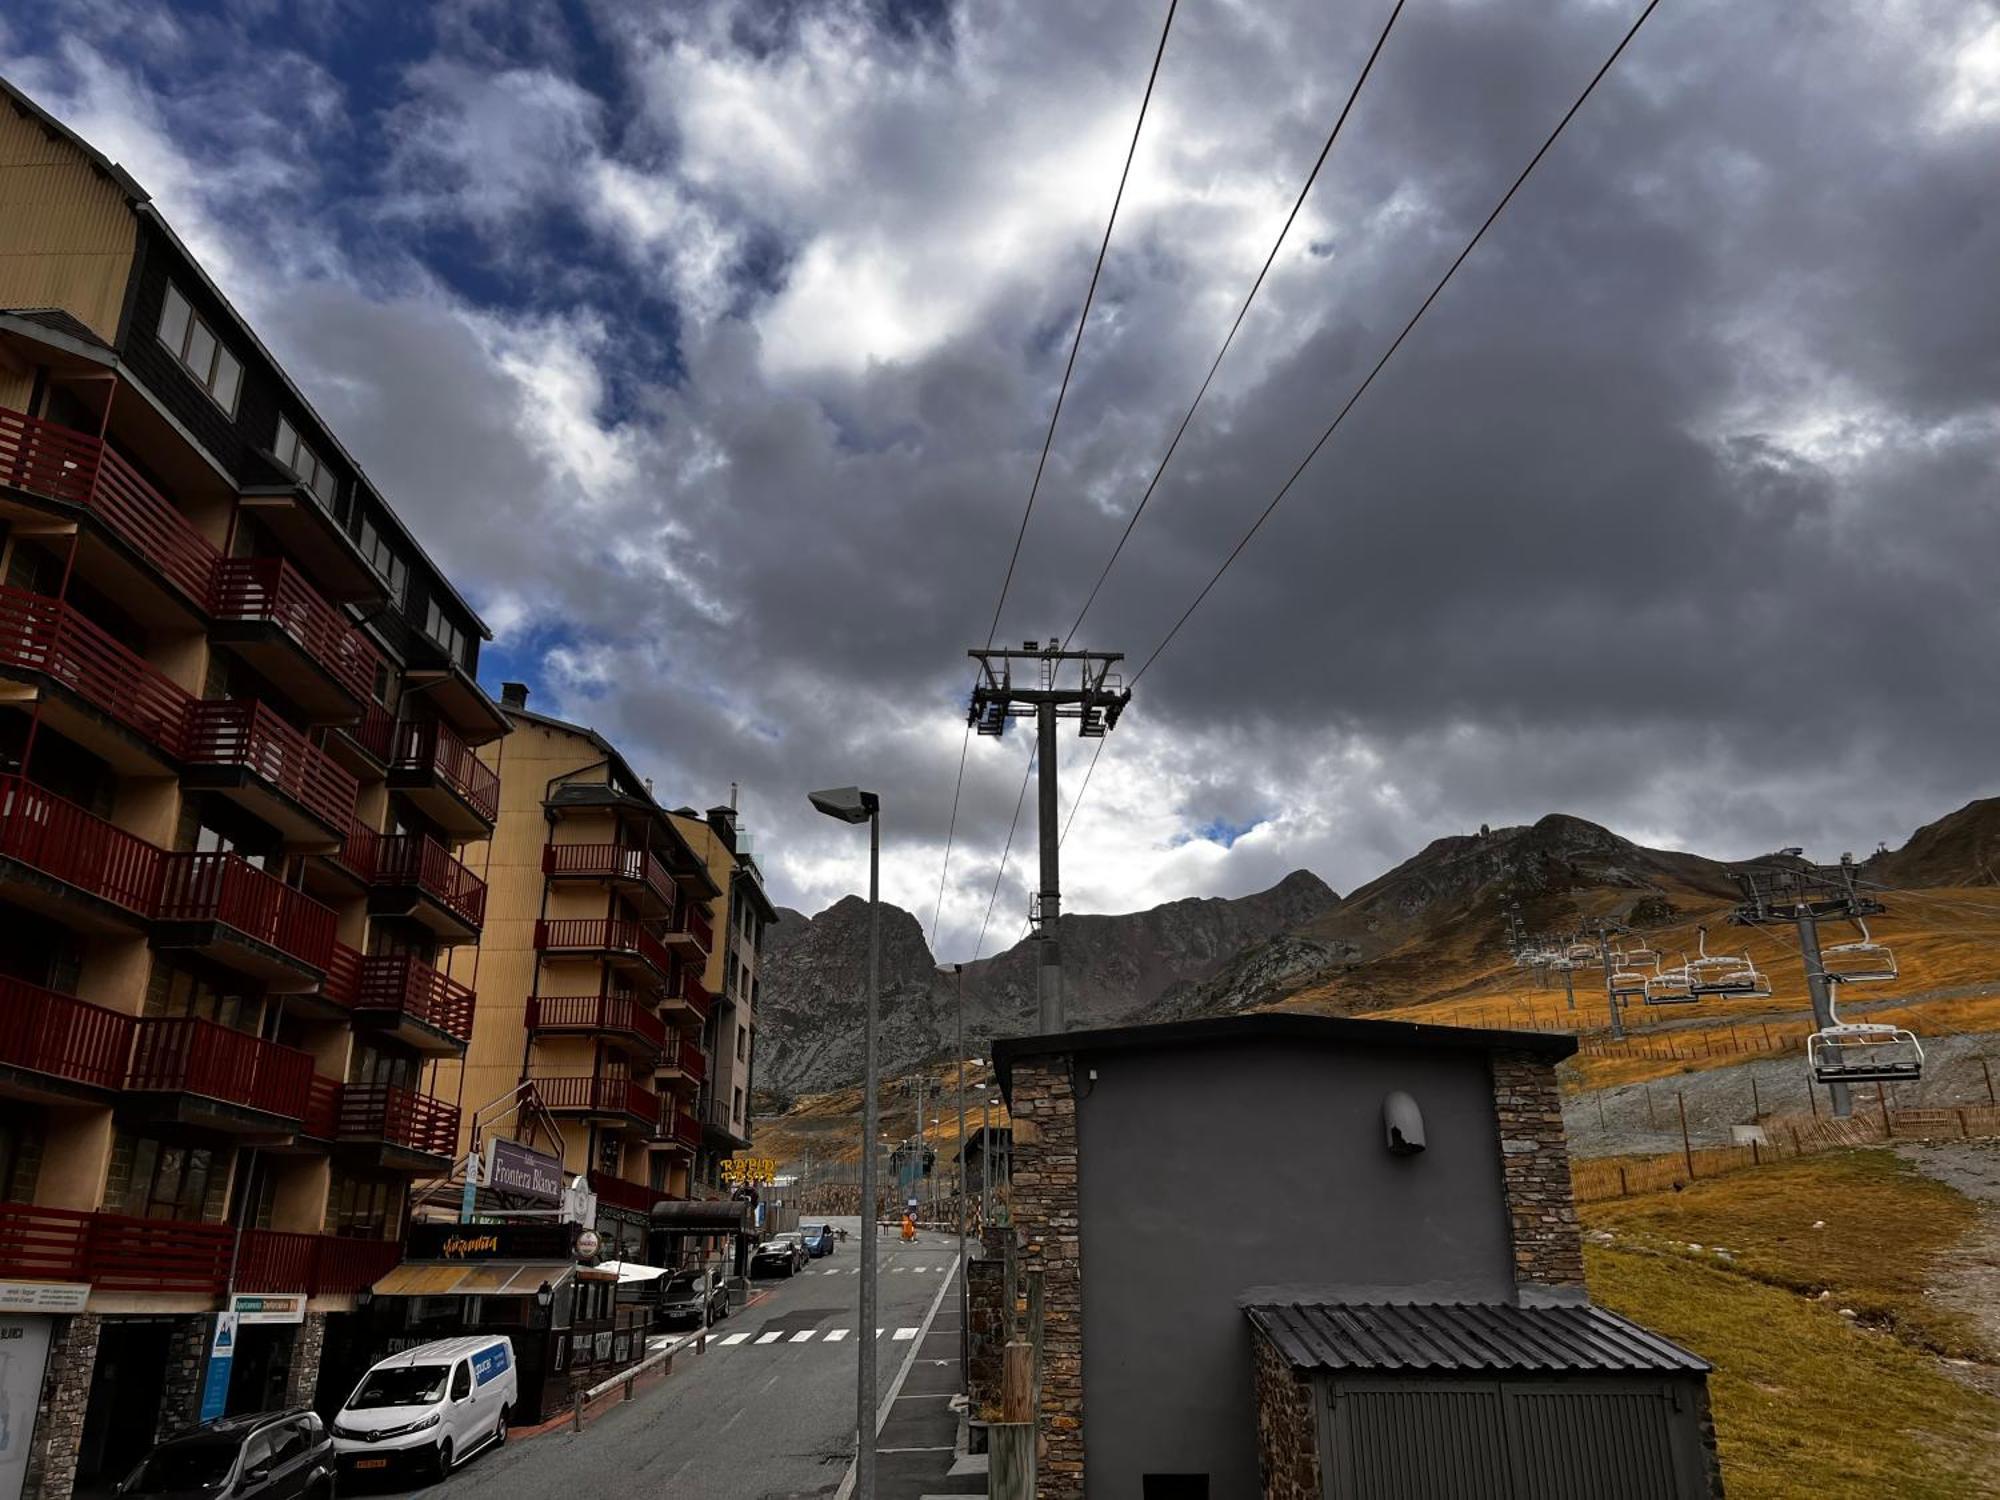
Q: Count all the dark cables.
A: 3